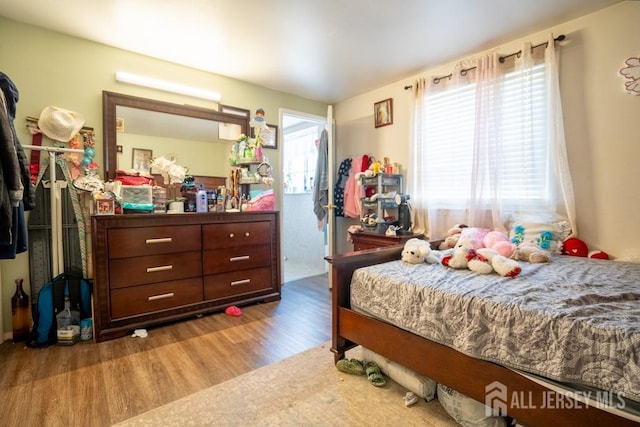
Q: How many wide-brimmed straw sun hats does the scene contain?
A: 1